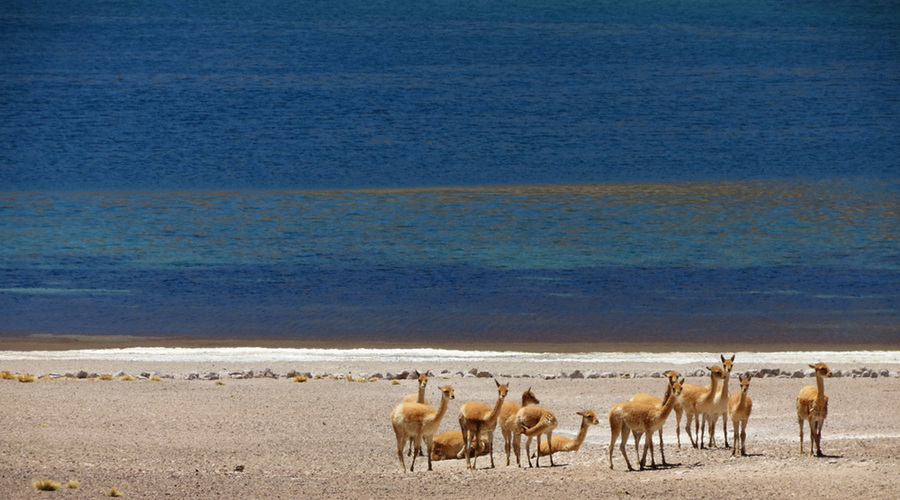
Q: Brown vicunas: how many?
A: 13